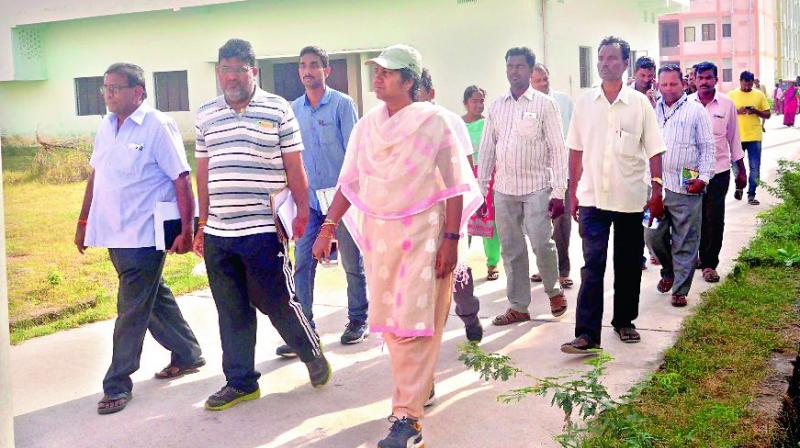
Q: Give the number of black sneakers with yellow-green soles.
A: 2